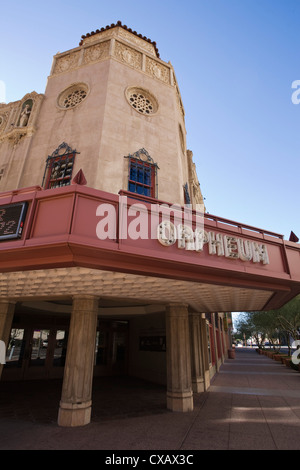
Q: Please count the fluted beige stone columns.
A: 4